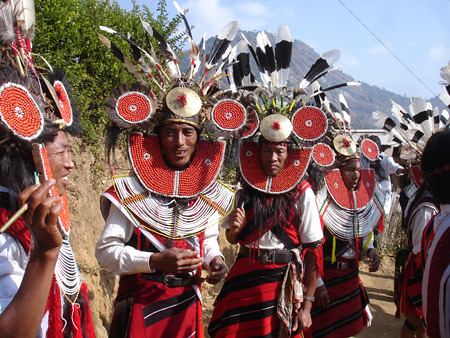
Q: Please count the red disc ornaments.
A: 8